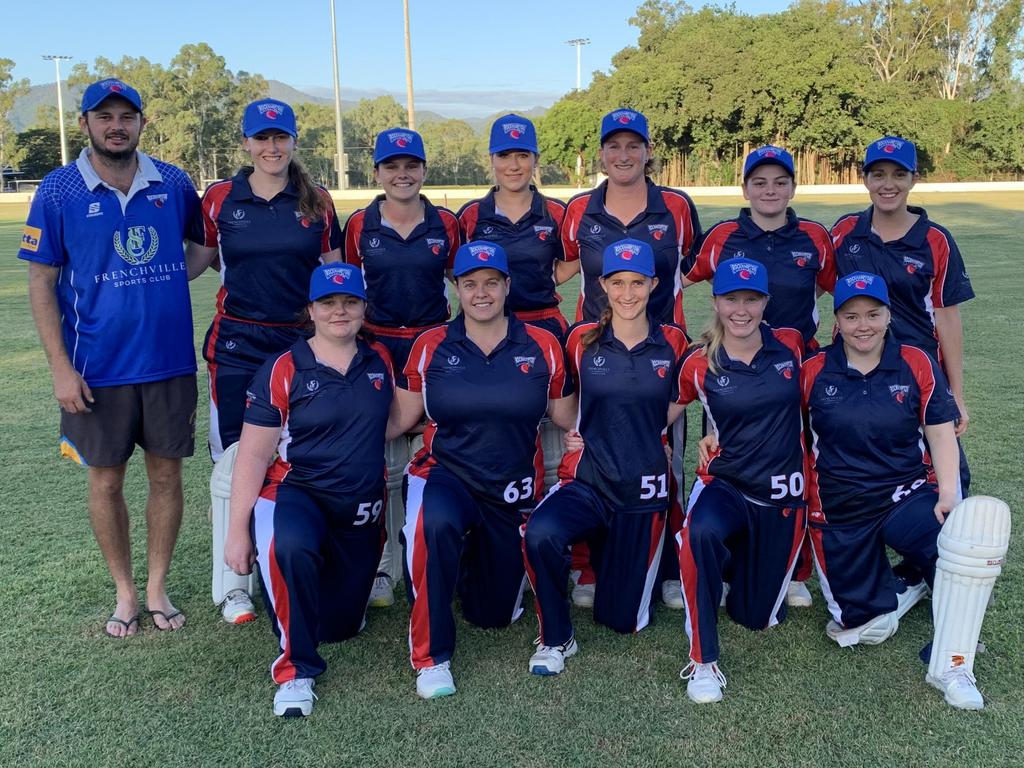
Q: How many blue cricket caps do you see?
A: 12